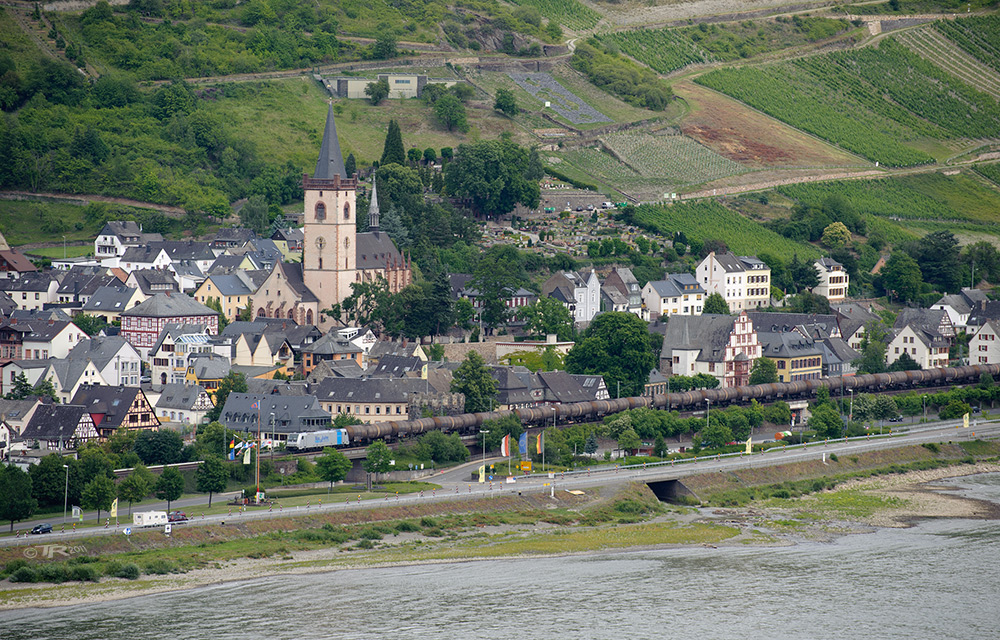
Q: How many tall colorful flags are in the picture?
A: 3